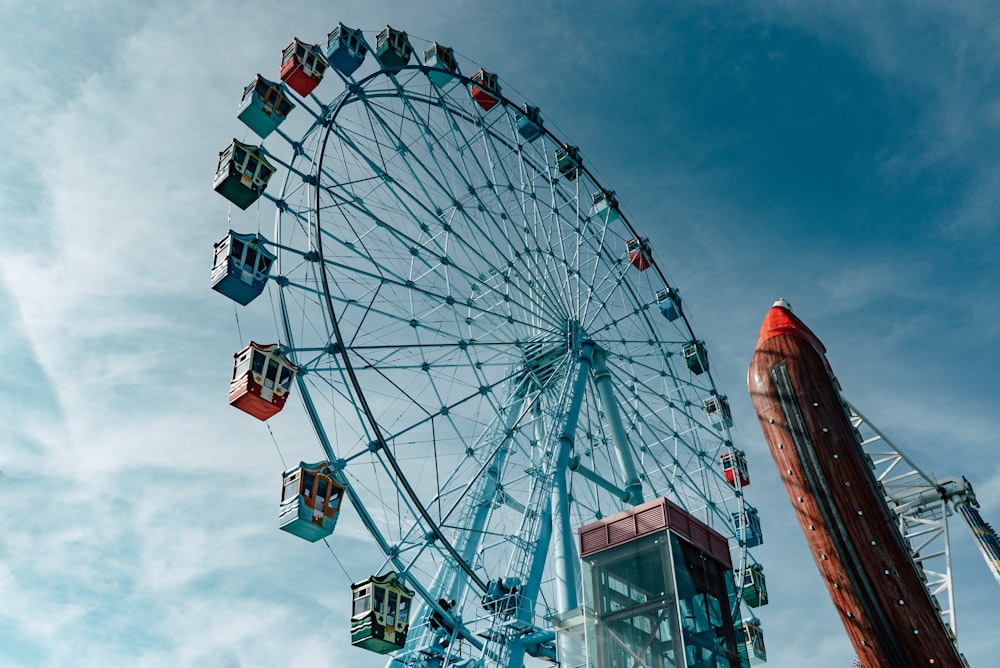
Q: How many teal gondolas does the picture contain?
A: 6